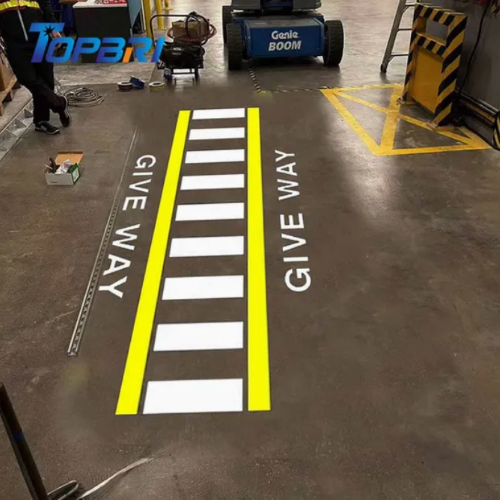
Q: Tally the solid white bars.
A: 9